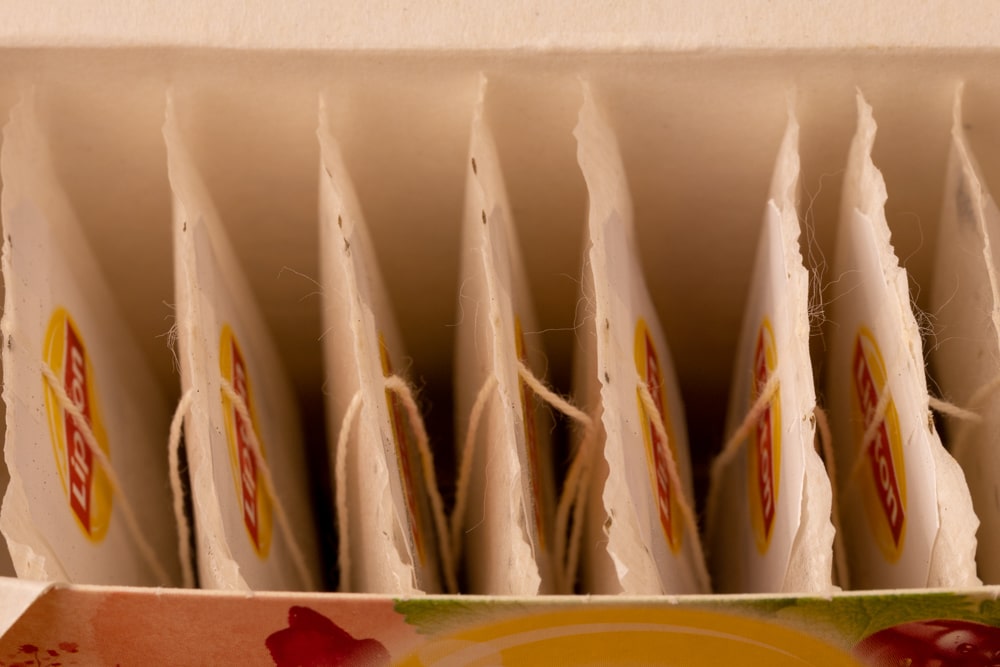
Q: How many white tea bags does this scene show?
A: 8